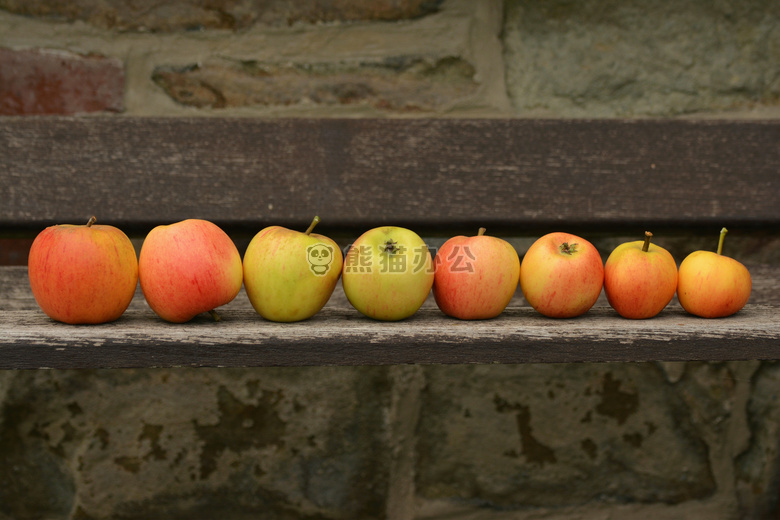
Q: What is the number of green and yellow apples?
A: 2